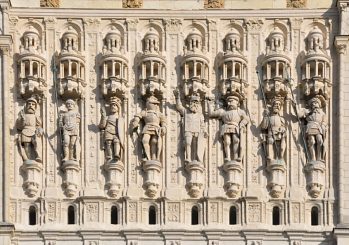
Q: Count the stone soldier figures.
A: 8